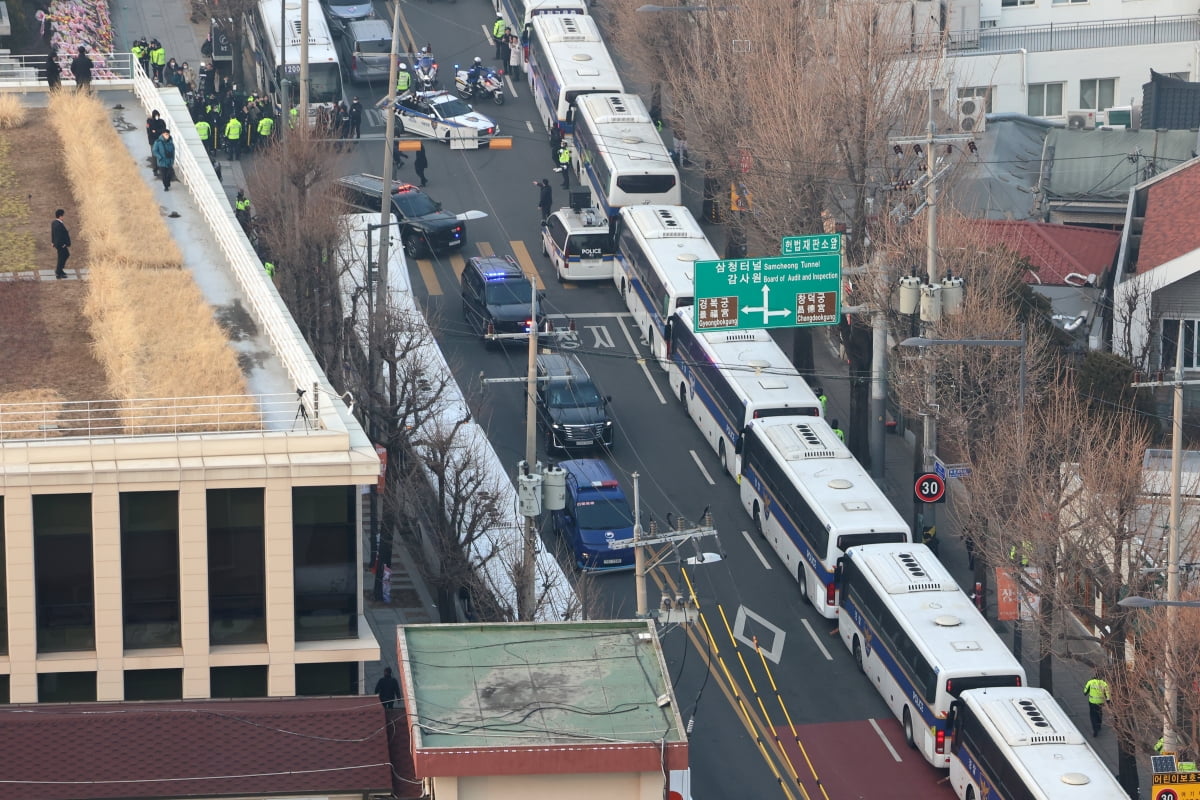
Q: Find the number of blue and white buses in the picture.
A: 8